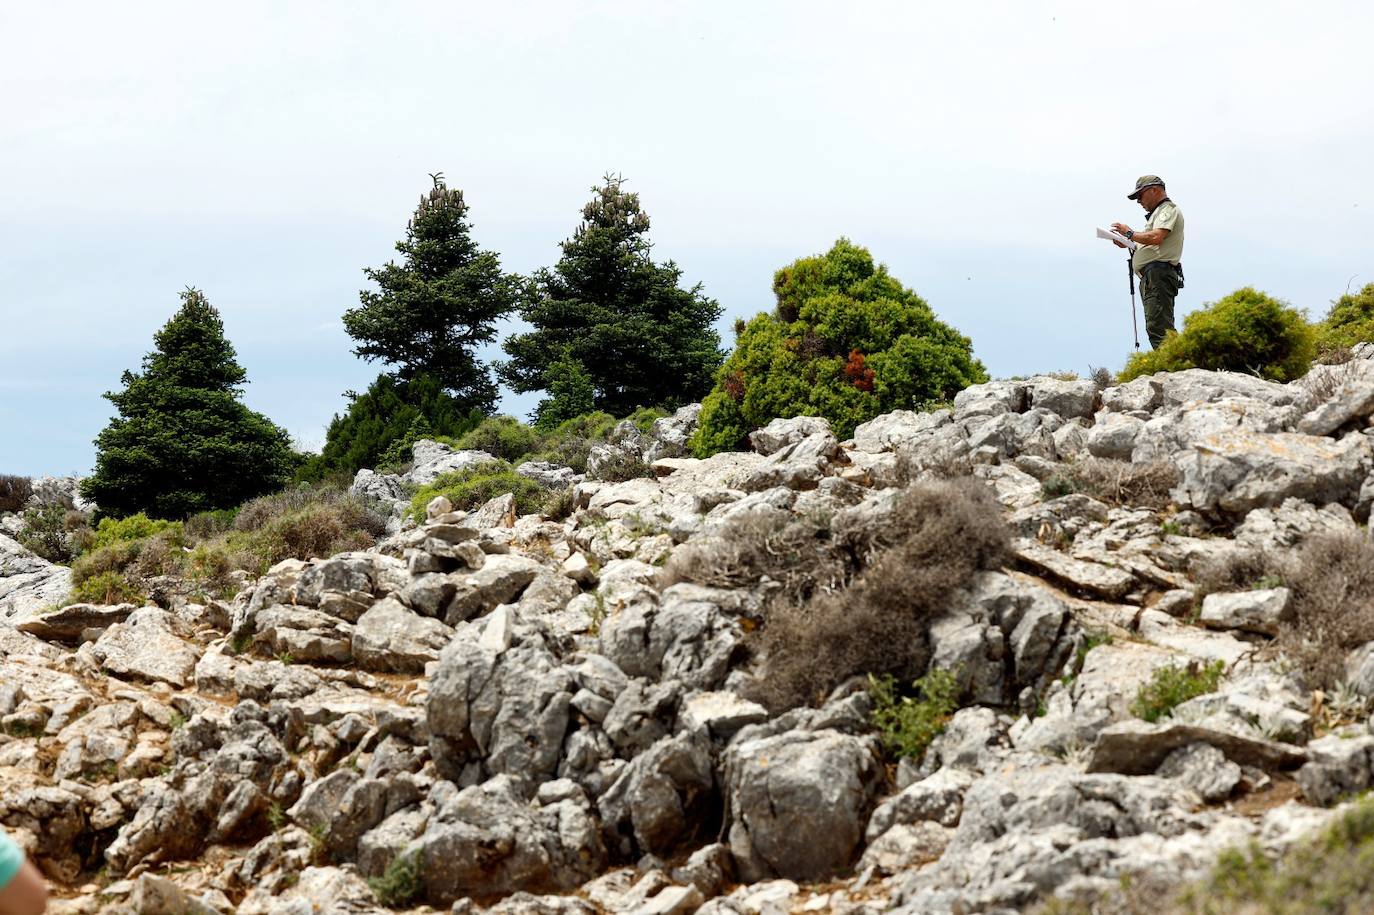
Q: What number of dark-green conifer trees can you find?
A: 3